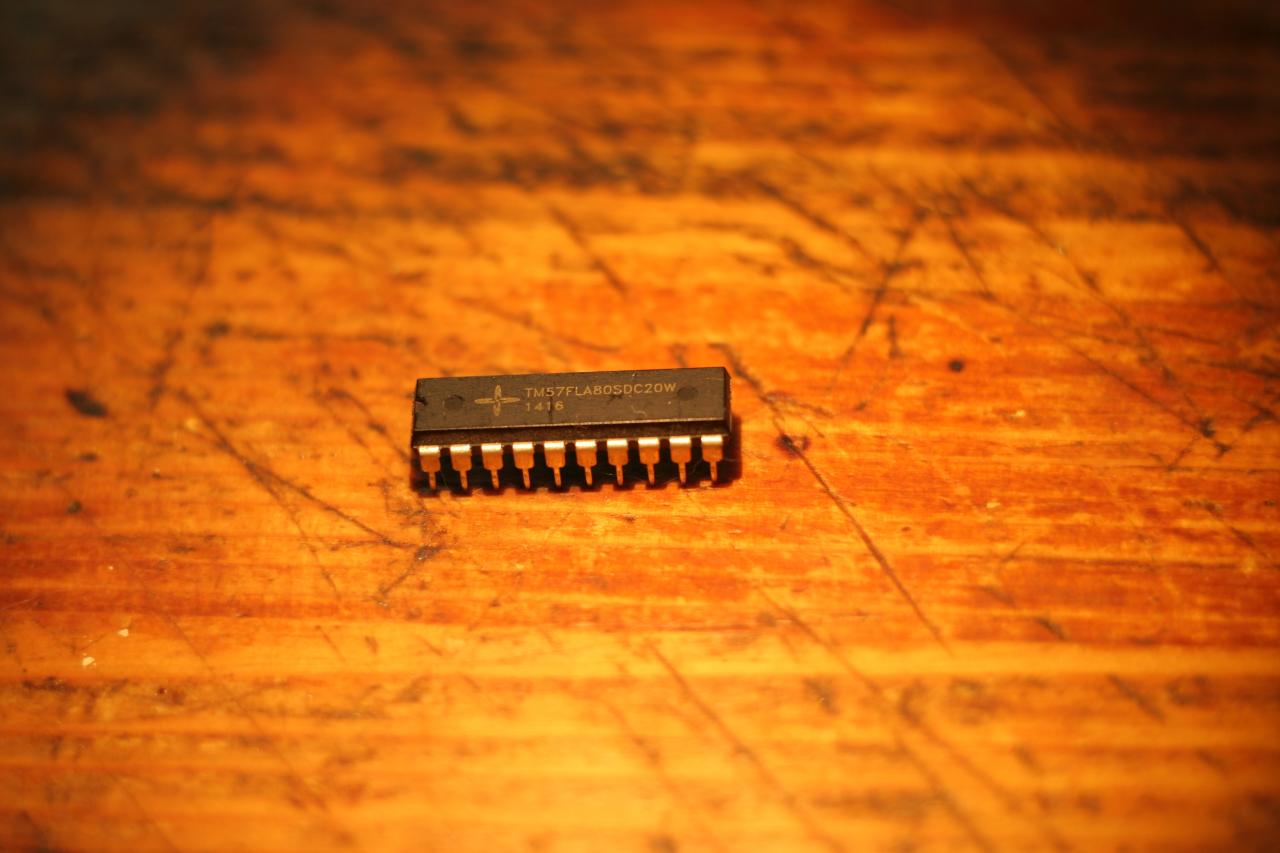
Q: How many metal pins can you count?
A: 10